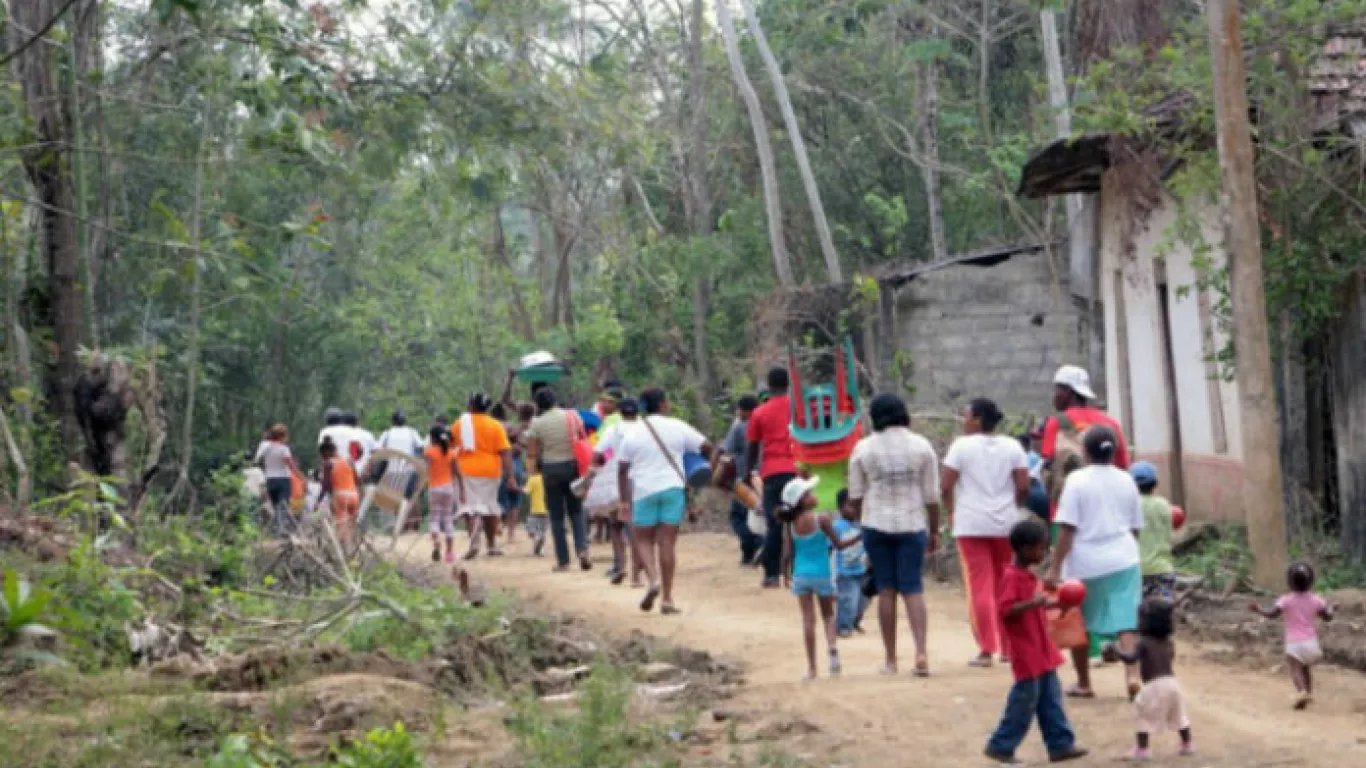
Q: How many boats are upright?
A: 0